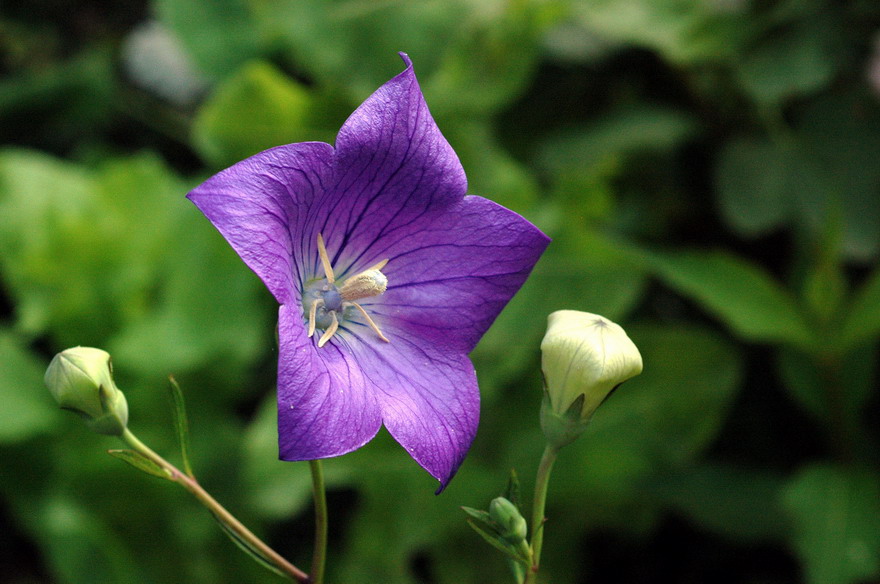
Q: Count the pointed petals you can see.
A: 5